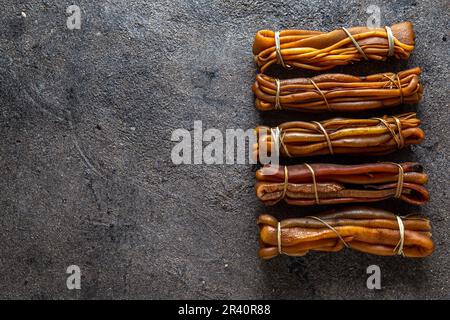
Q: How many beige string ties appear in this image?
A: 15